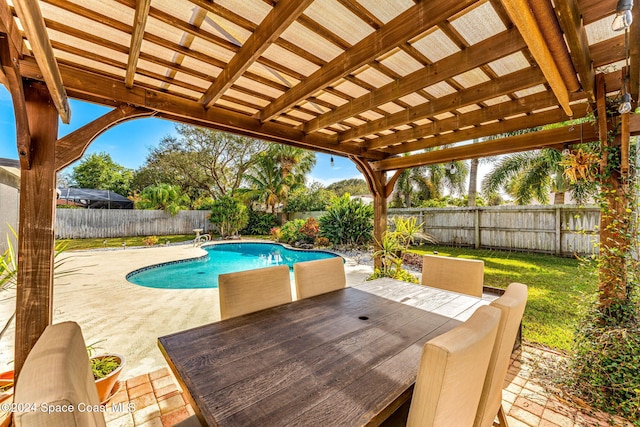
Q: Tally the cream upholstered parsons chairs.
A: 6